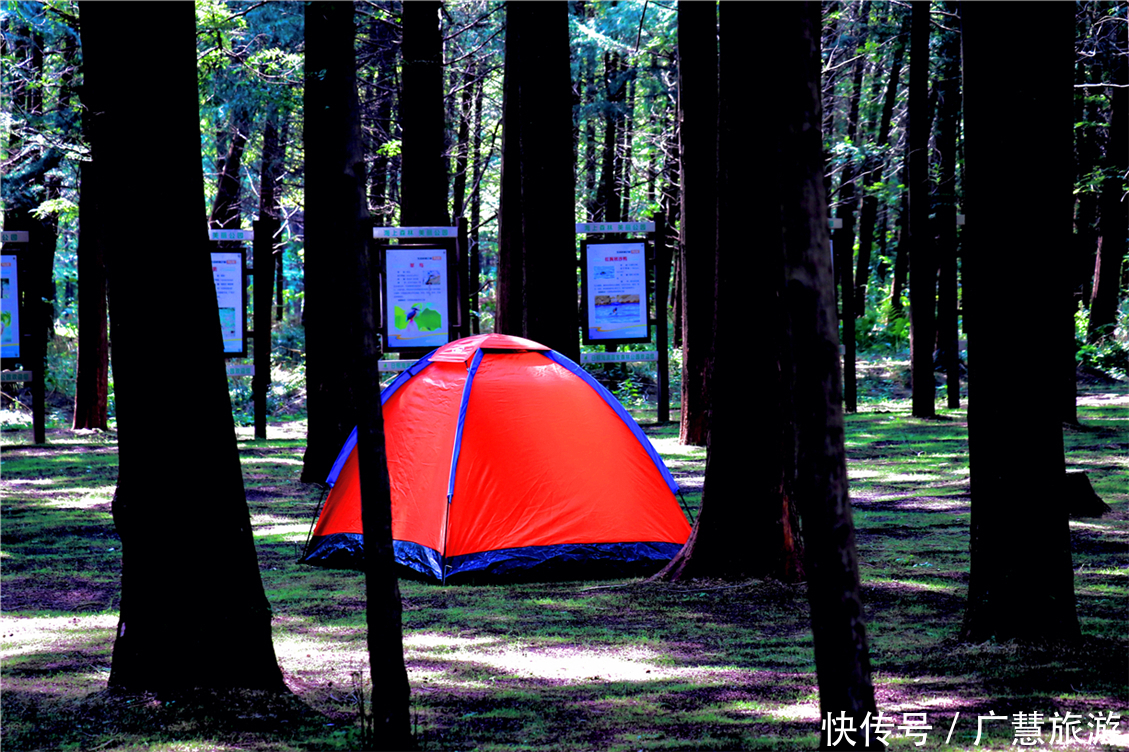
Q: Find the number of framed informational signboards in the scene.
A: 4